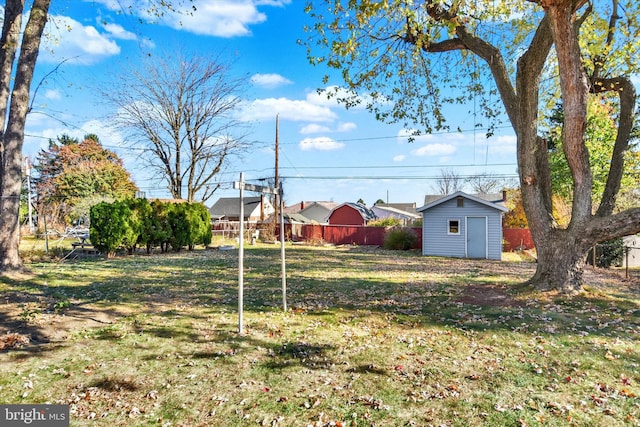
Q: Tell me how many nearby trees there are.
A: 2